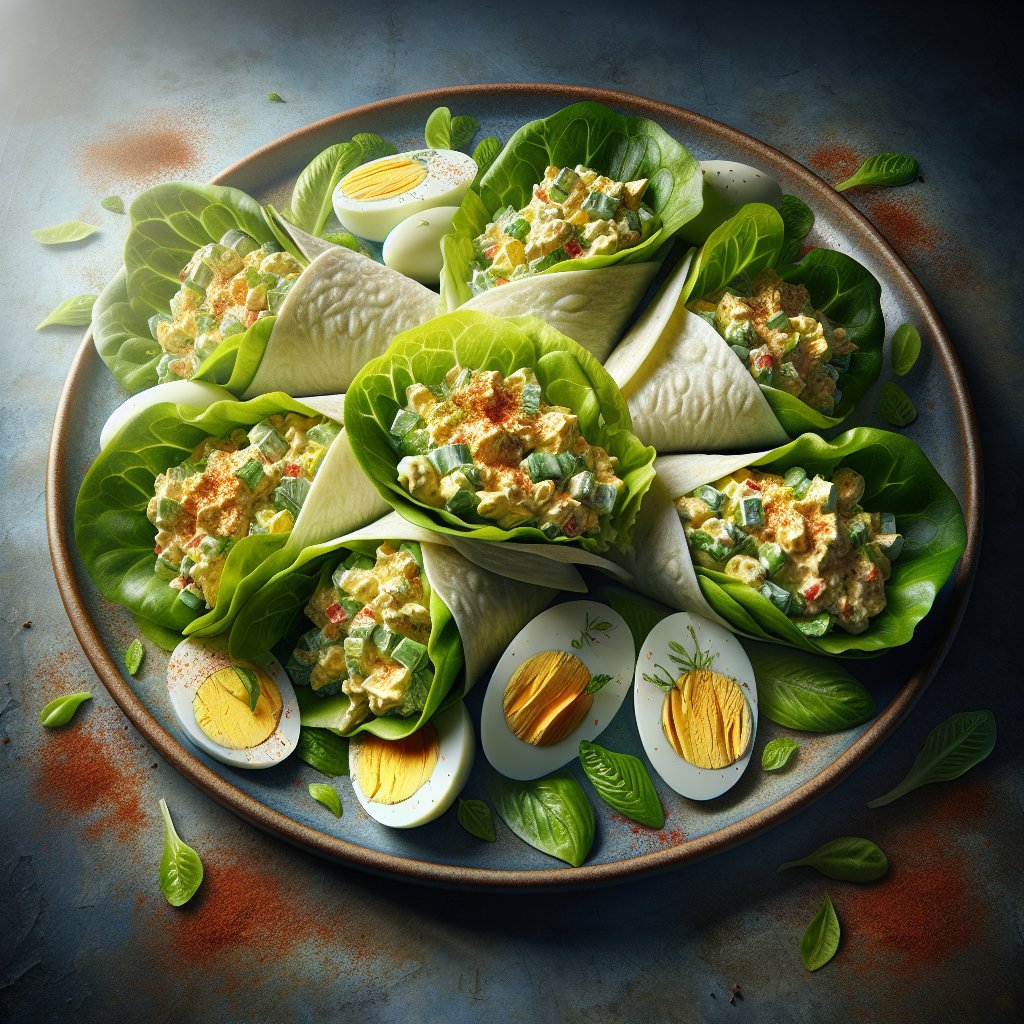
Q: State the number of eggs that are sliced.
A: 5